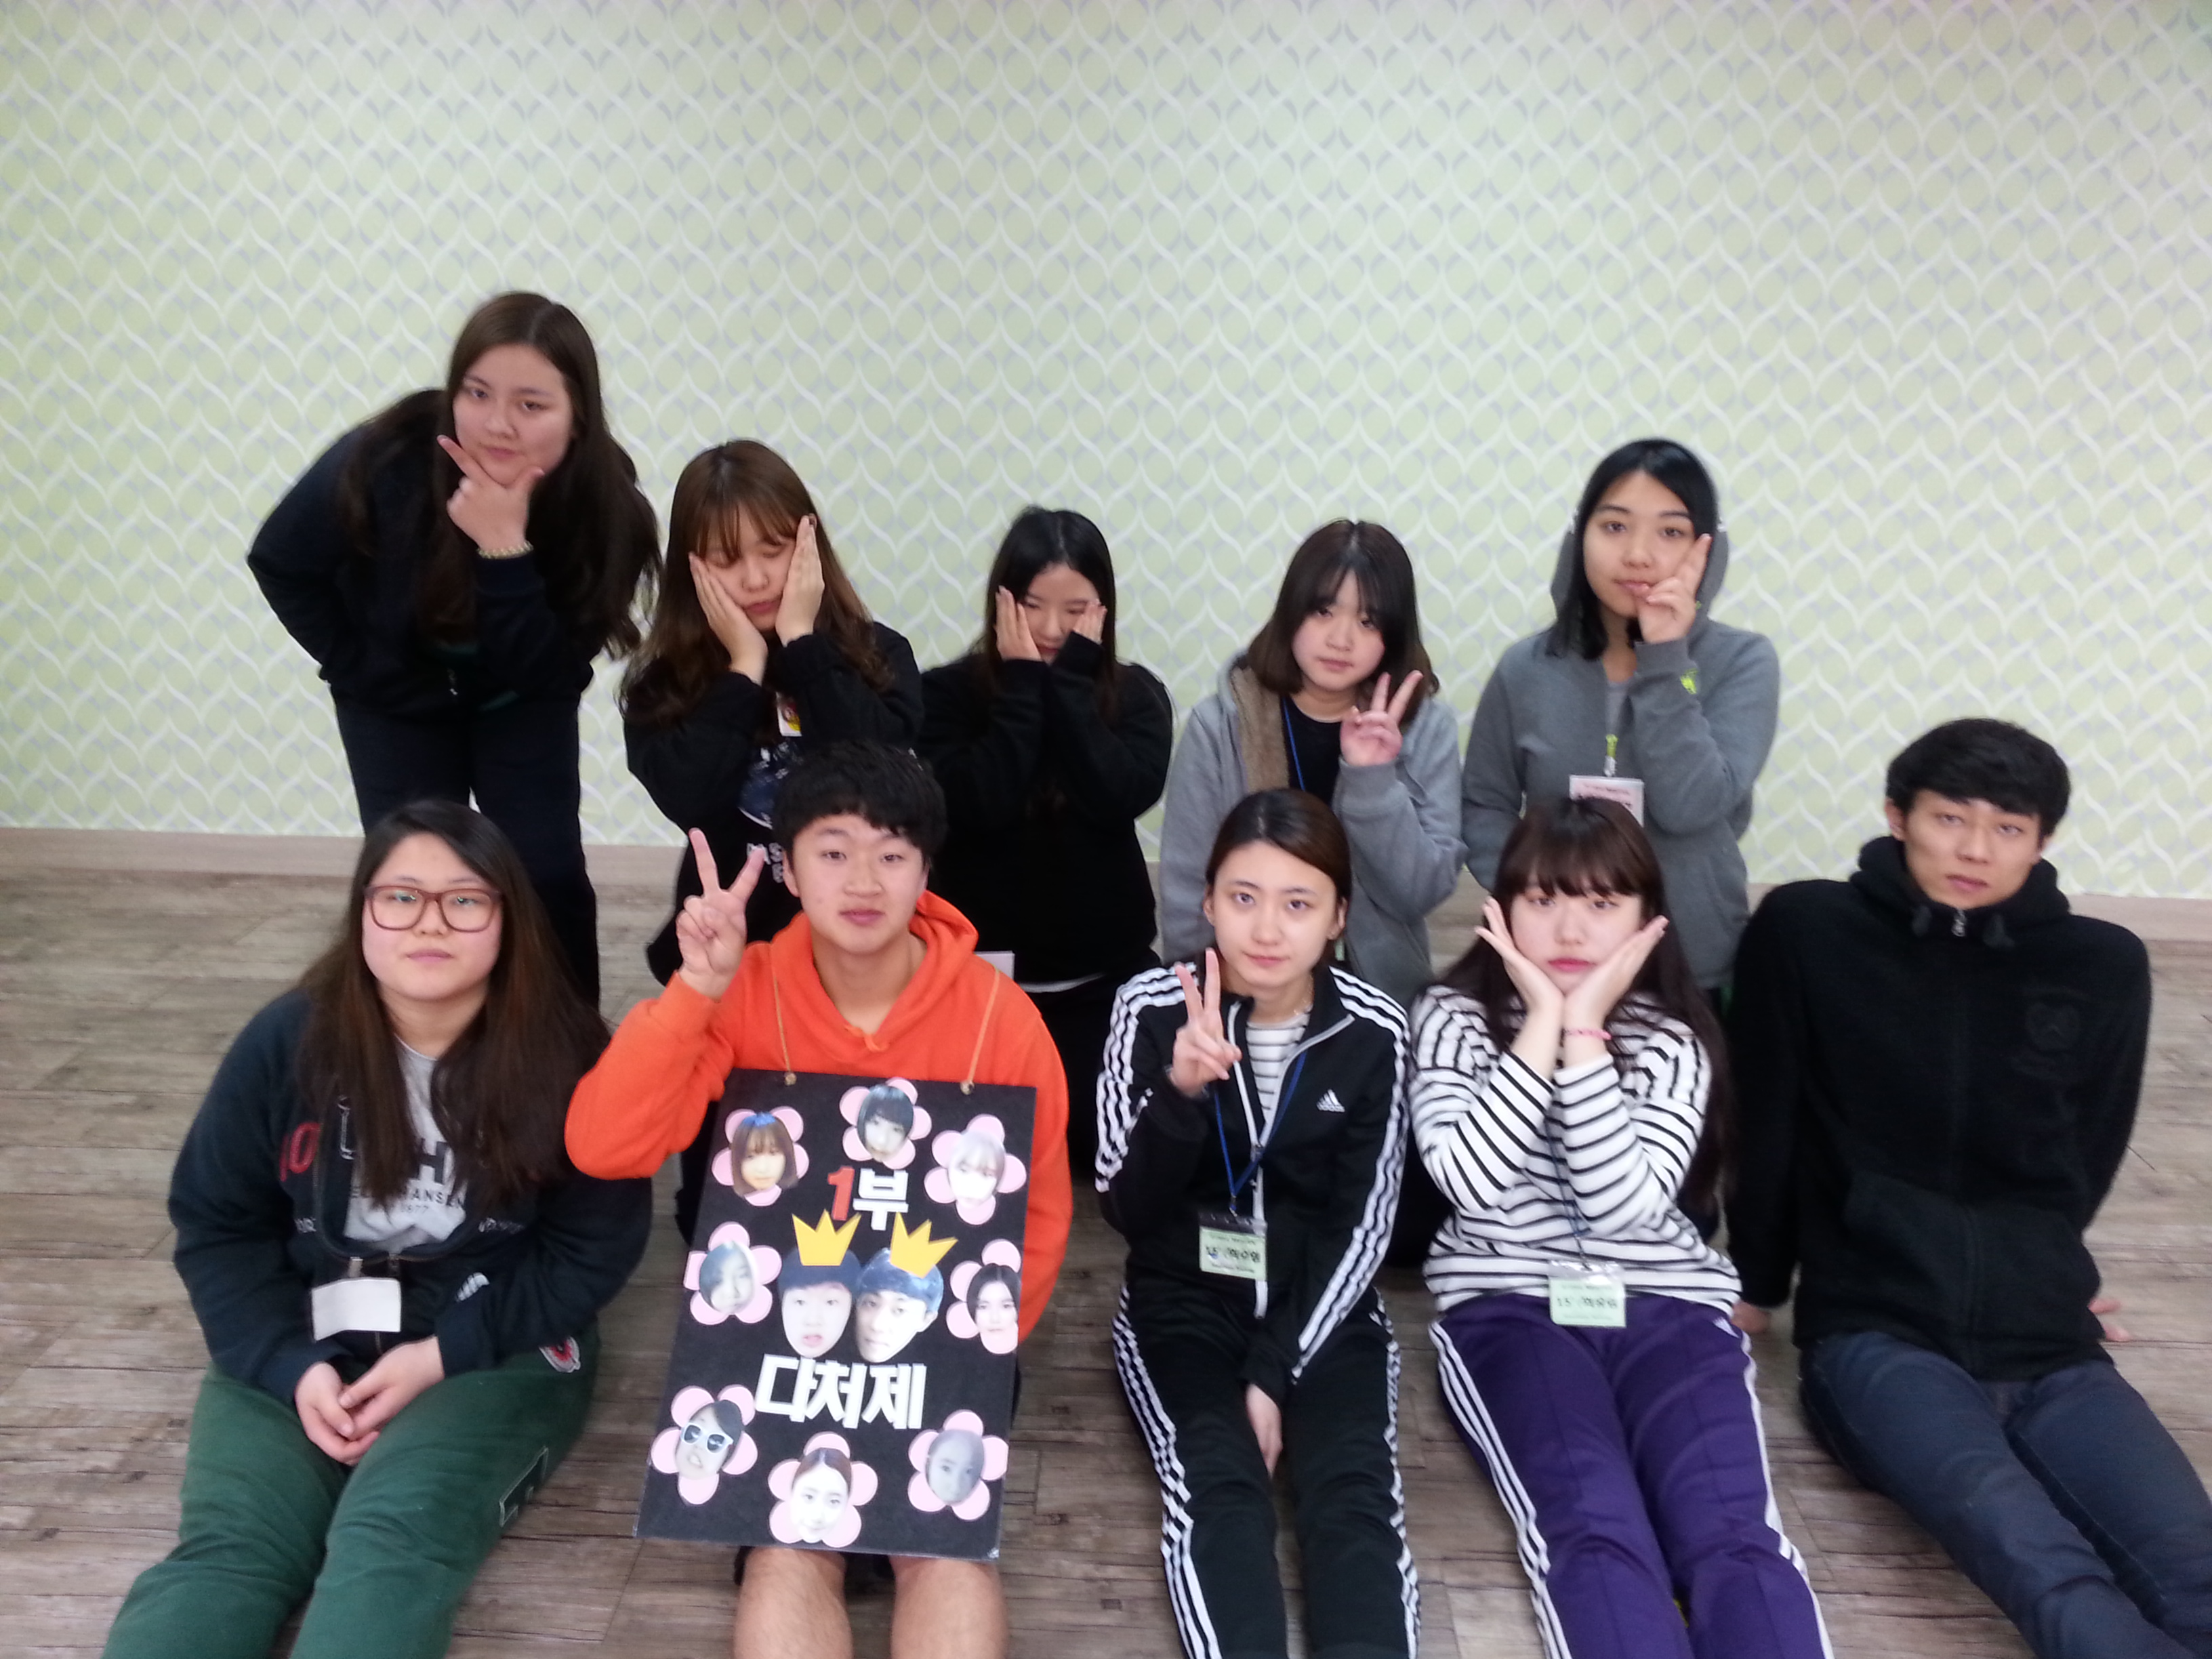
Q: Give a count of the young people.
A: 10